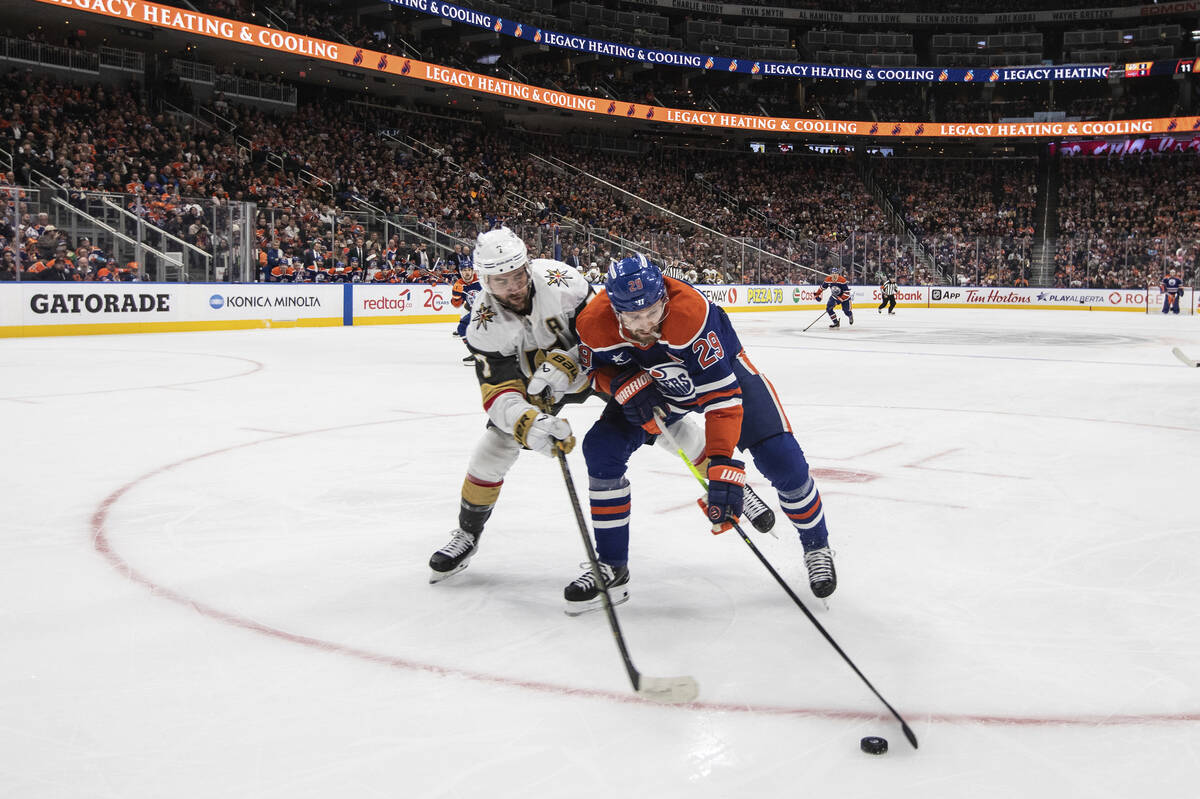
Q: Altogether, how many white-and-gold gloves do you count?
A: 2